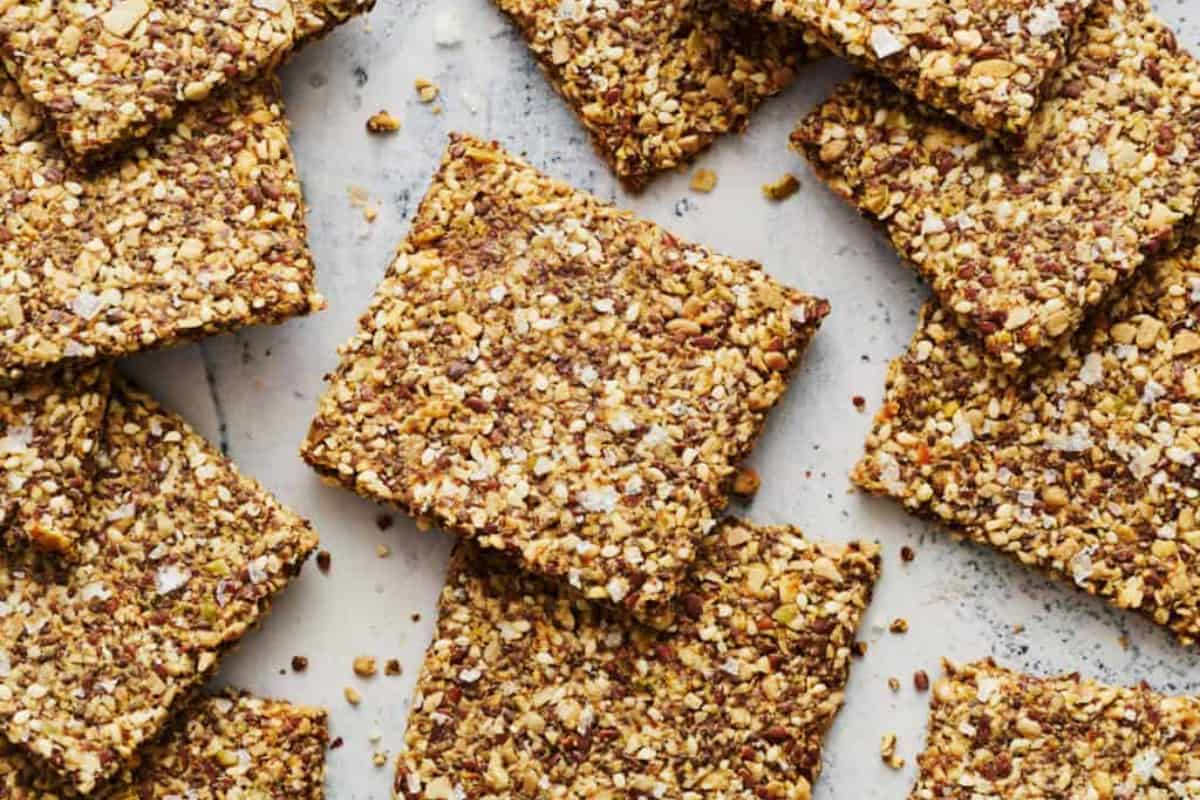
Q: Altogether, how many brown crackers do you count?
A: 12